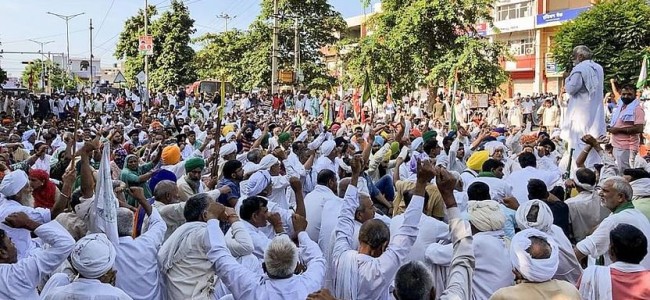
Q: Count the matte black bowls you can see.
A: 0